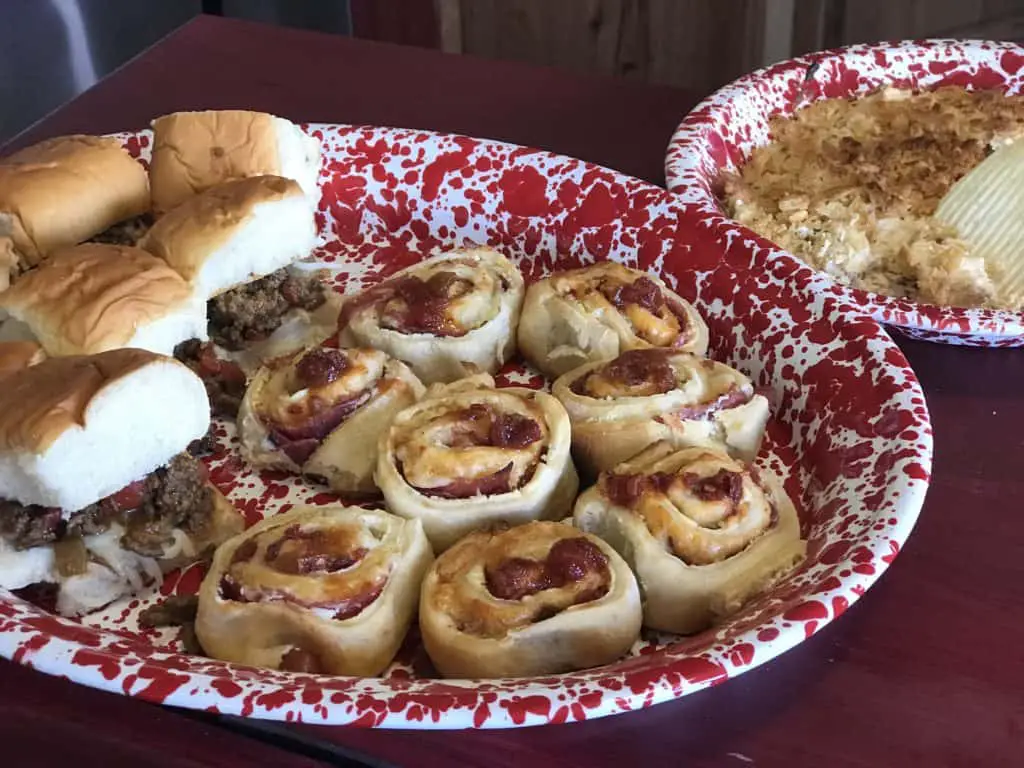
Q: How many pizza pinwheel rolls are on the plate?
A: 8